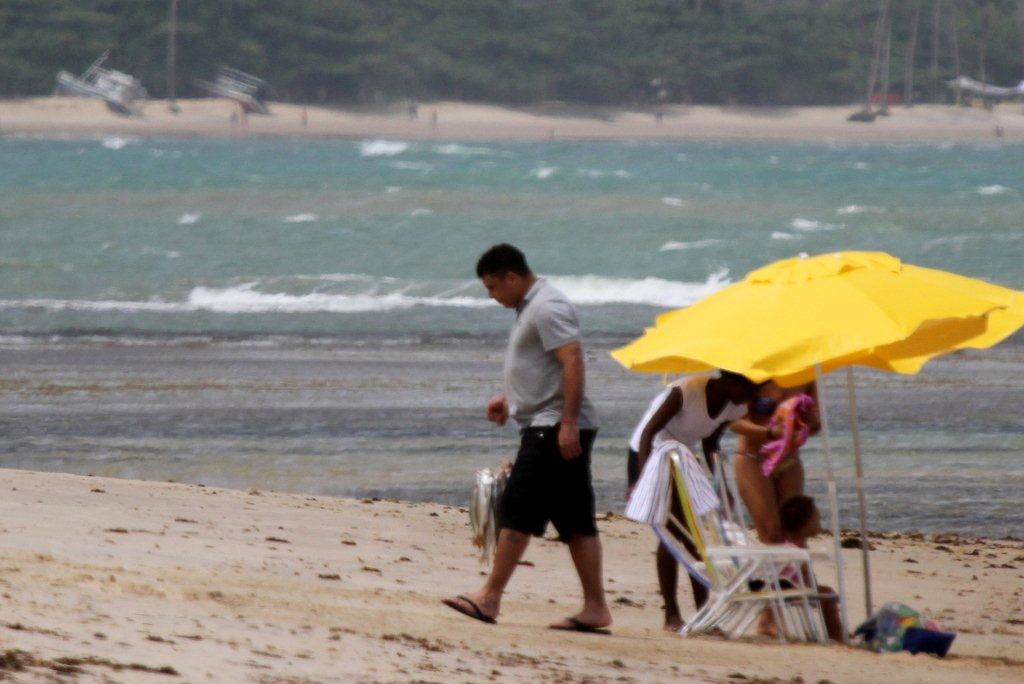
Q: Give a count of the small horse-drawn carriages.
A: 0